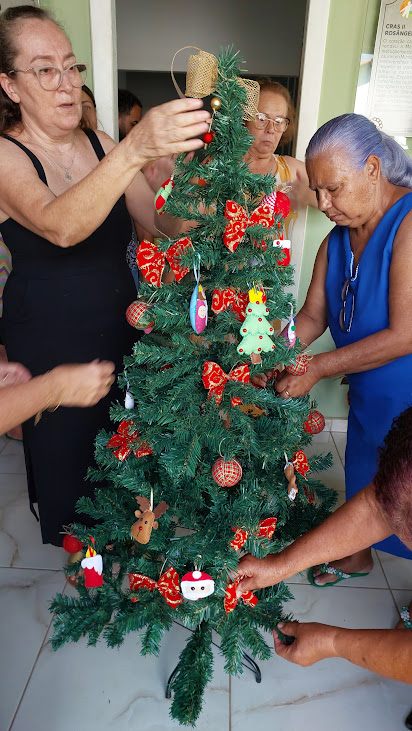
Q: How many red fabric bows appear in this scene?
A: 9